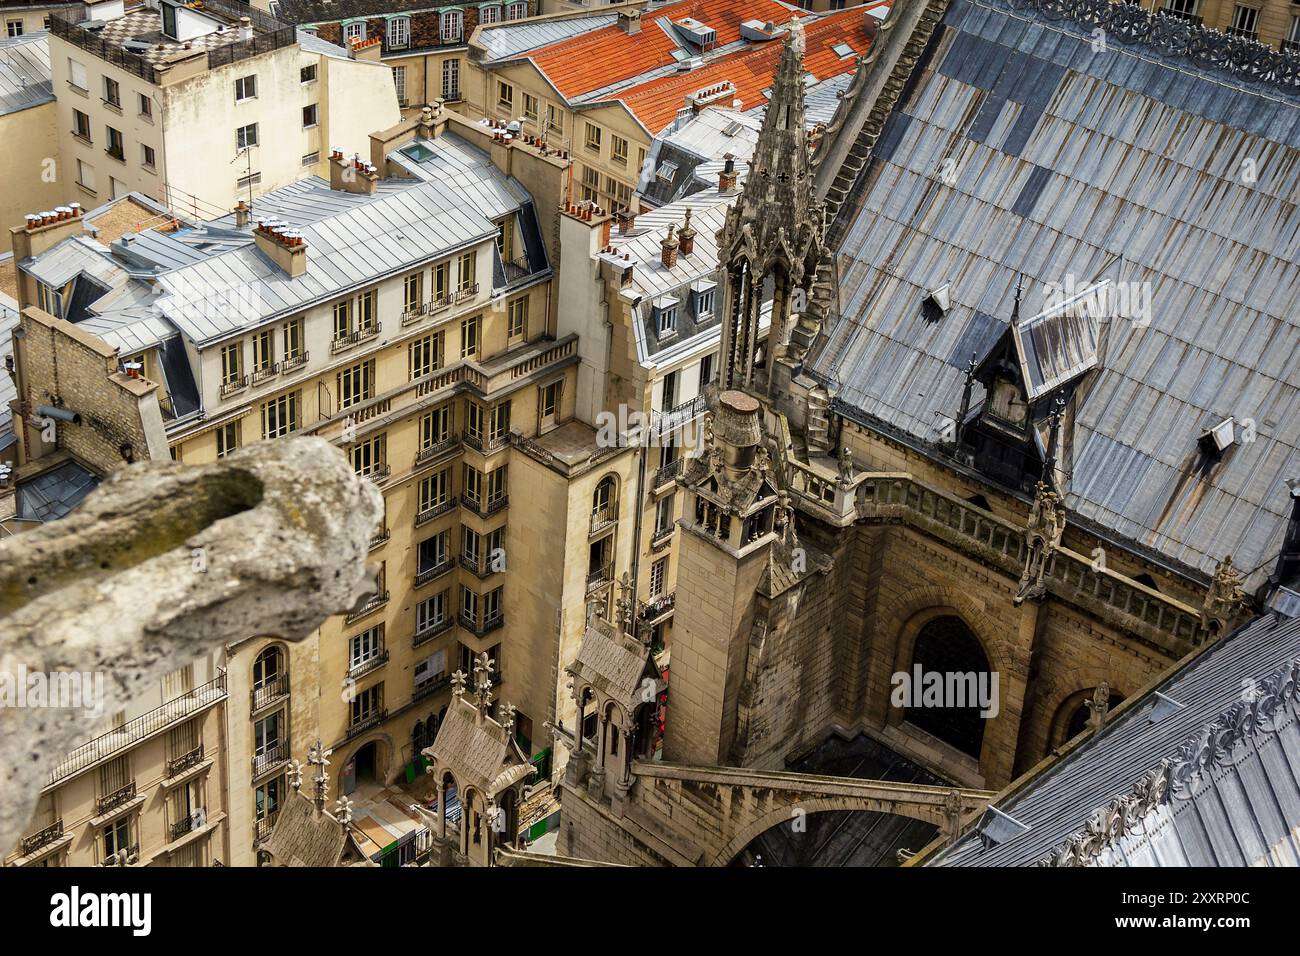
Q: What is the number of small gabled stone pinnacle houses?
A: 3